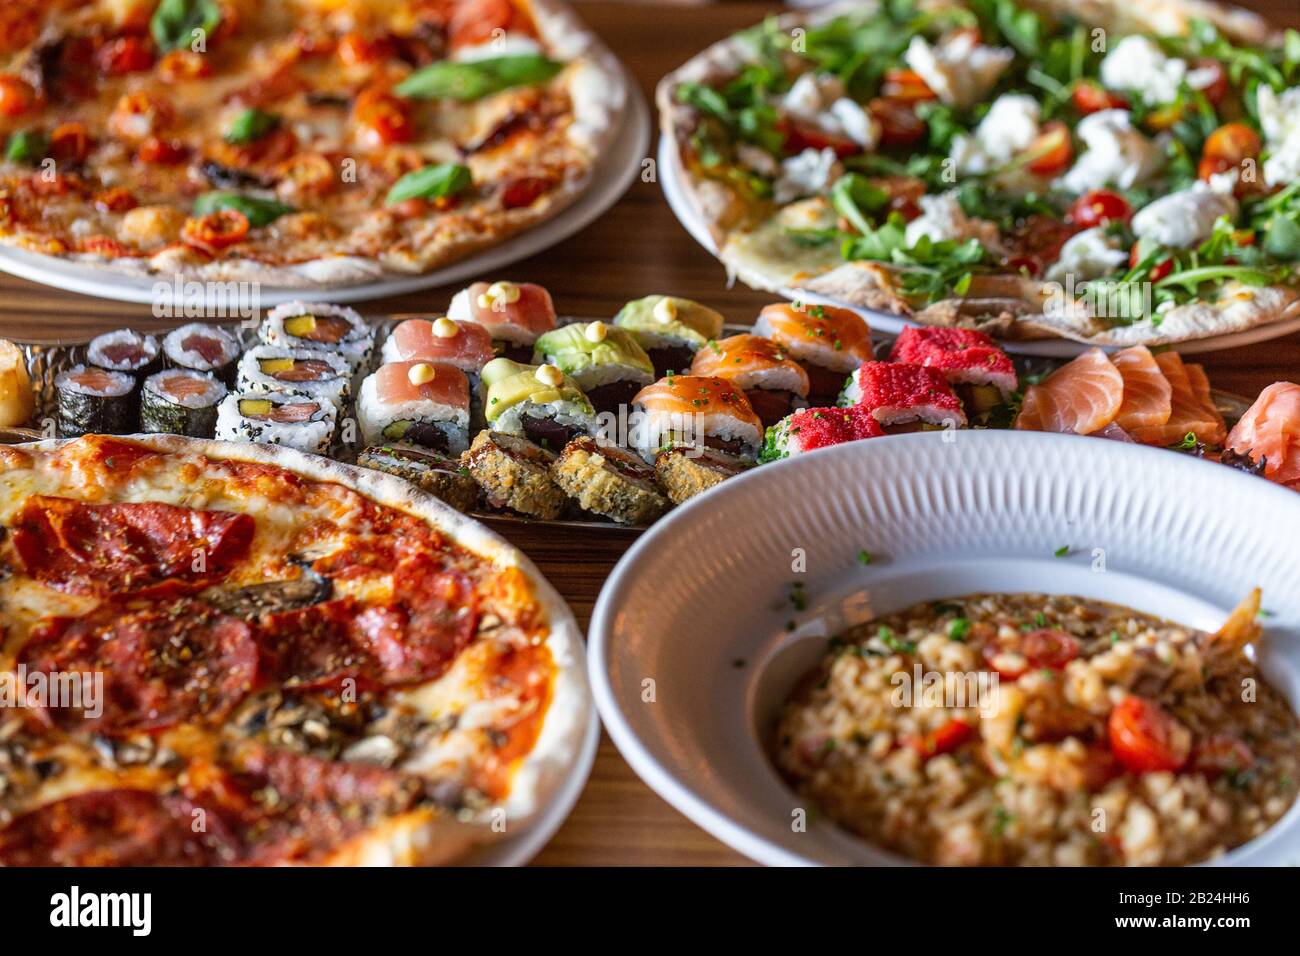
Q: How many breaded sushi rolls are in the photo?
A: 4